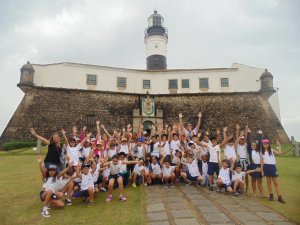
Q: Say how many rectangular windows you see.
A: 7